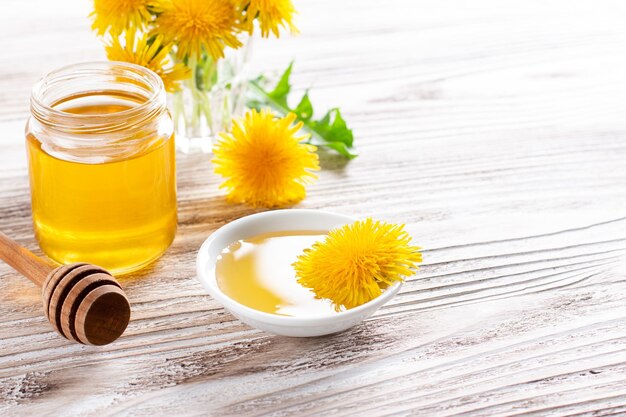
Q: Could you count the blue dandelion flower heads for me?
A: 0